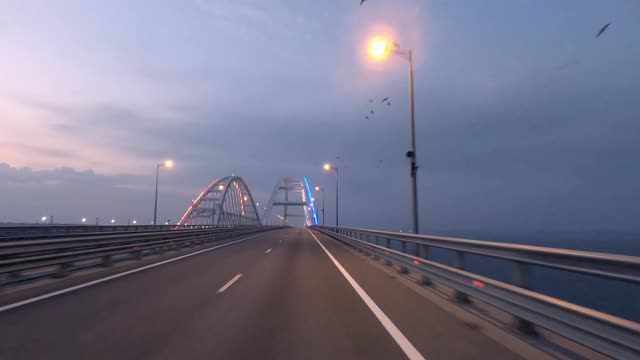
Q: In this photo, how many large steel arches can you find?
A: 2